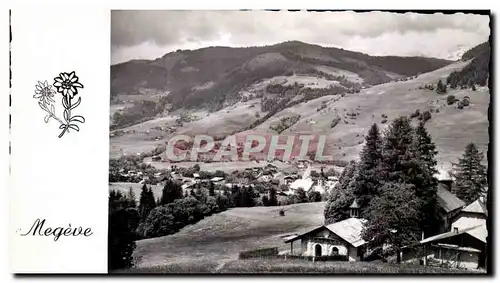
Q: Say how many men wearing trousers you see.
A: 0